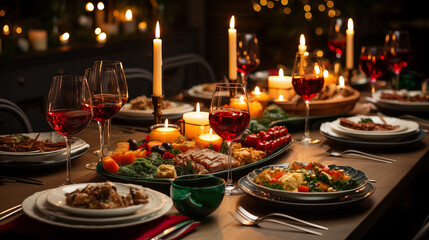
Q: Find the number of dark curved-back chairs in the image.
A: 3